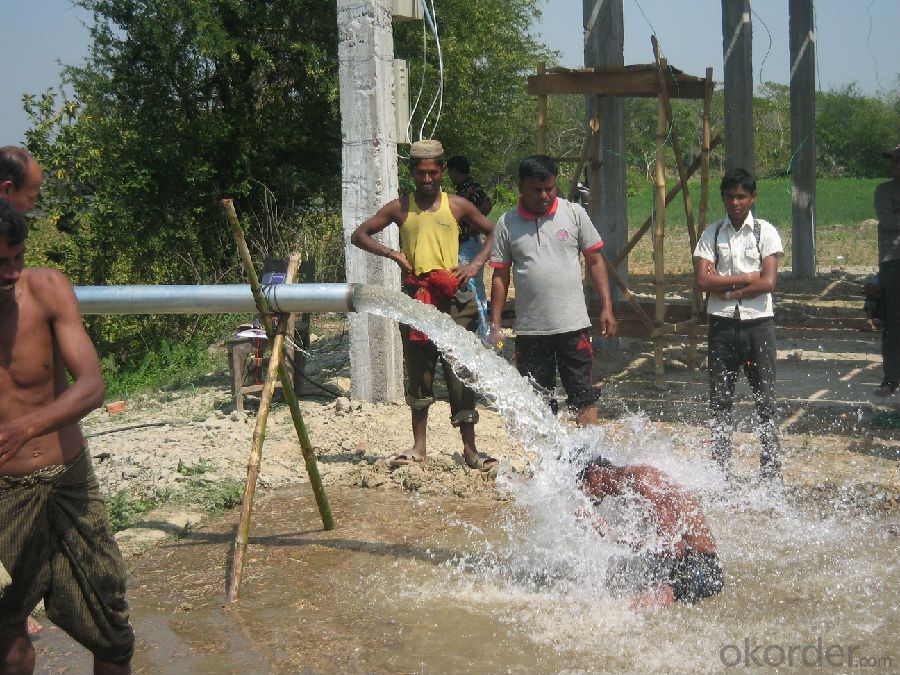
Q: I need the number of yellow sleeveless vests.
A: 1